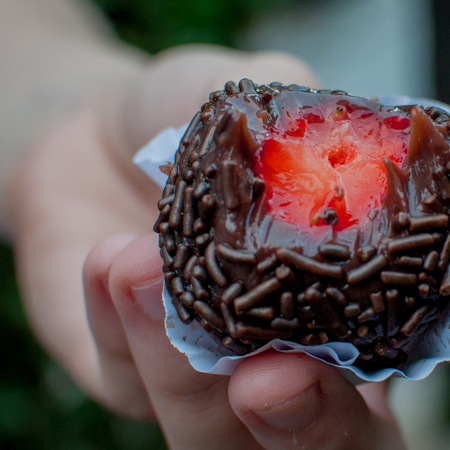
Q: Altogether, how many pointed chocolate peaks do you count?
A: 3